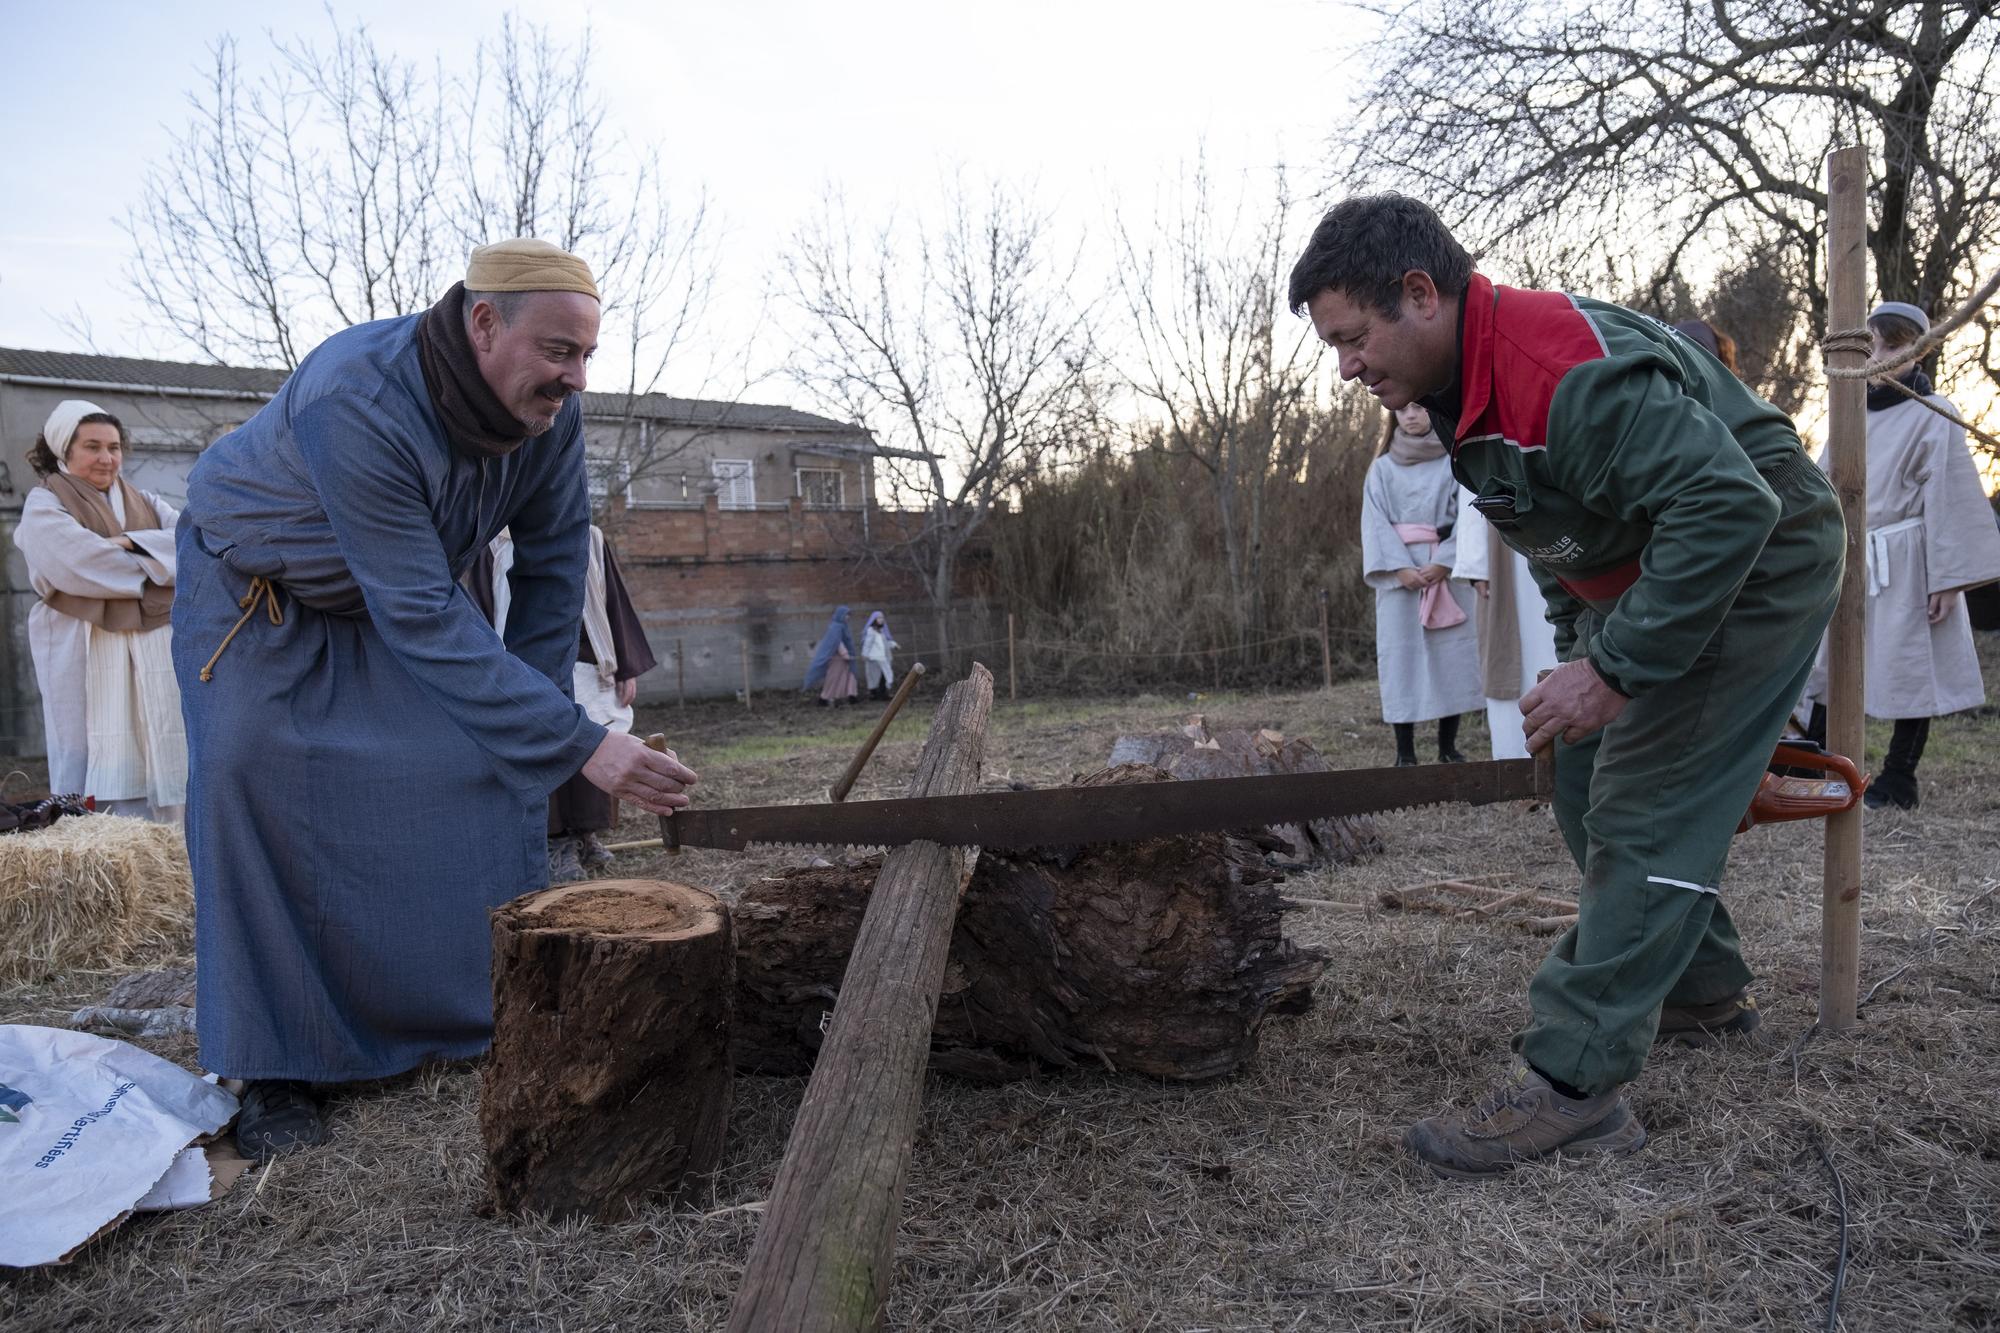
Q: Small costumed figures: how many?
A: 2